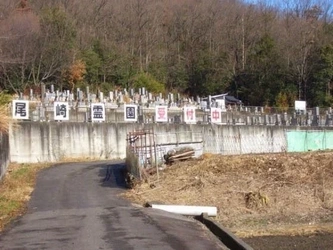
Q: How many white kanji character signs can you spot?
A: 7